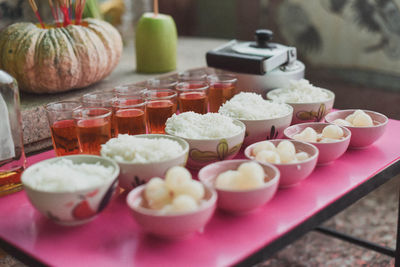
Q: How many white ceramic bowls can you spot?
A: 5